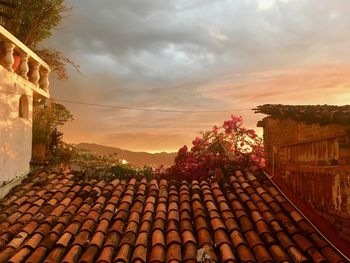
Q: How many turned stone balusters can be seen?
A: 4